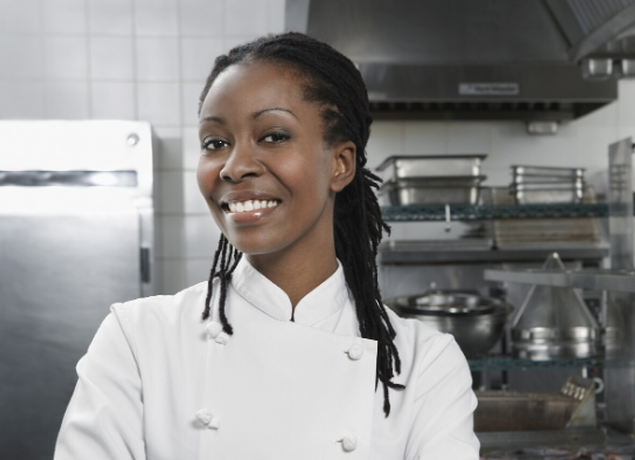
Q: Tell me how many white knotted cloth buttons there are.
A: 4